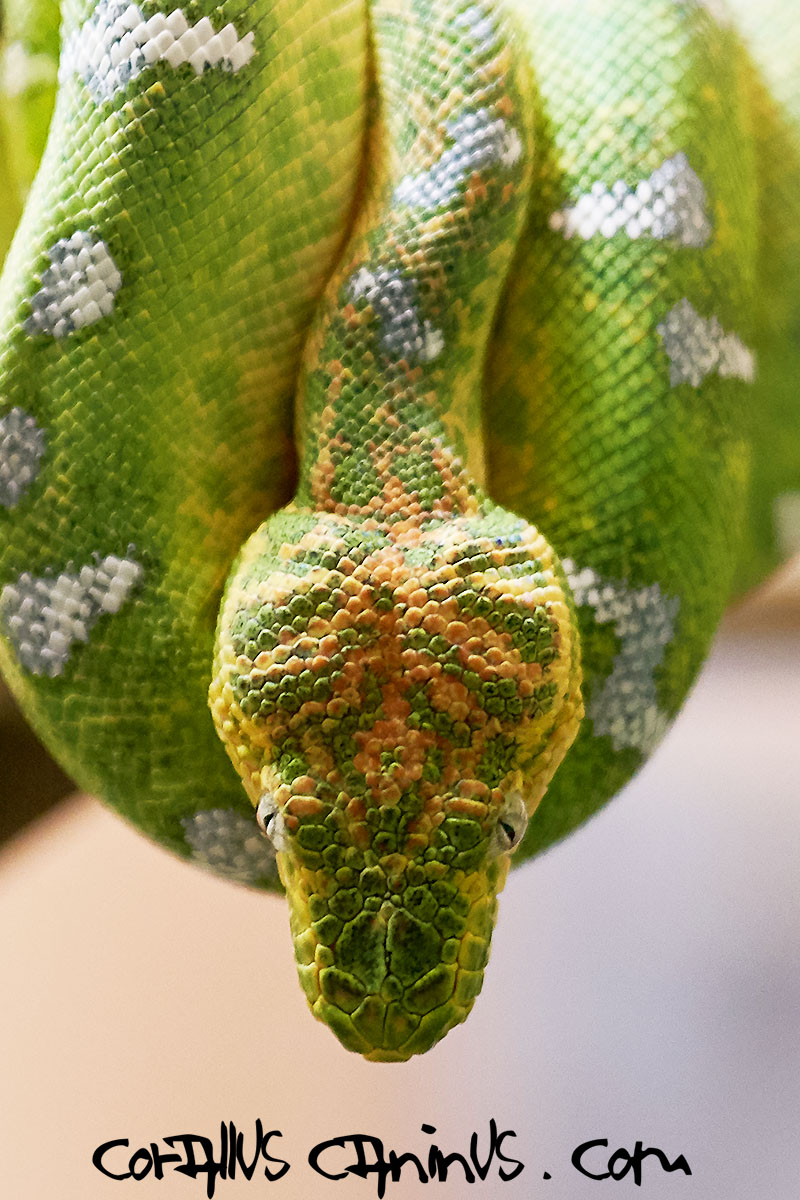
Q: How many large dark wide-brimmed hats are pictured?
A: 0